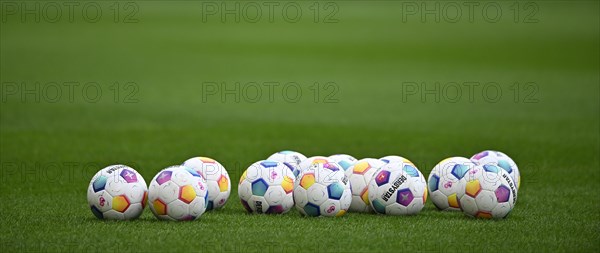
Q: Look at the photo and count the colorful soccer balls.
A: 14